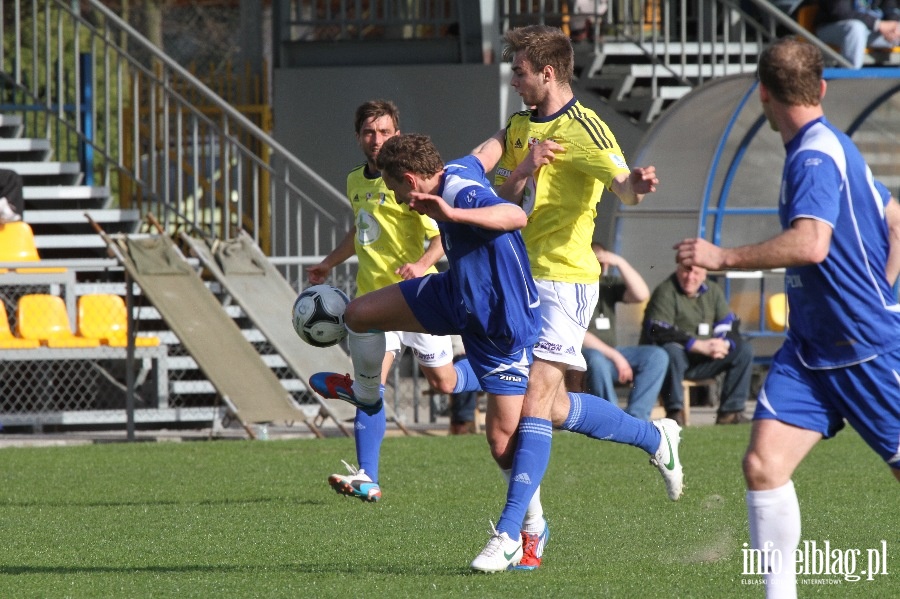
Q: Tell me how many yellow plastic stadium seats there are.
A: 5